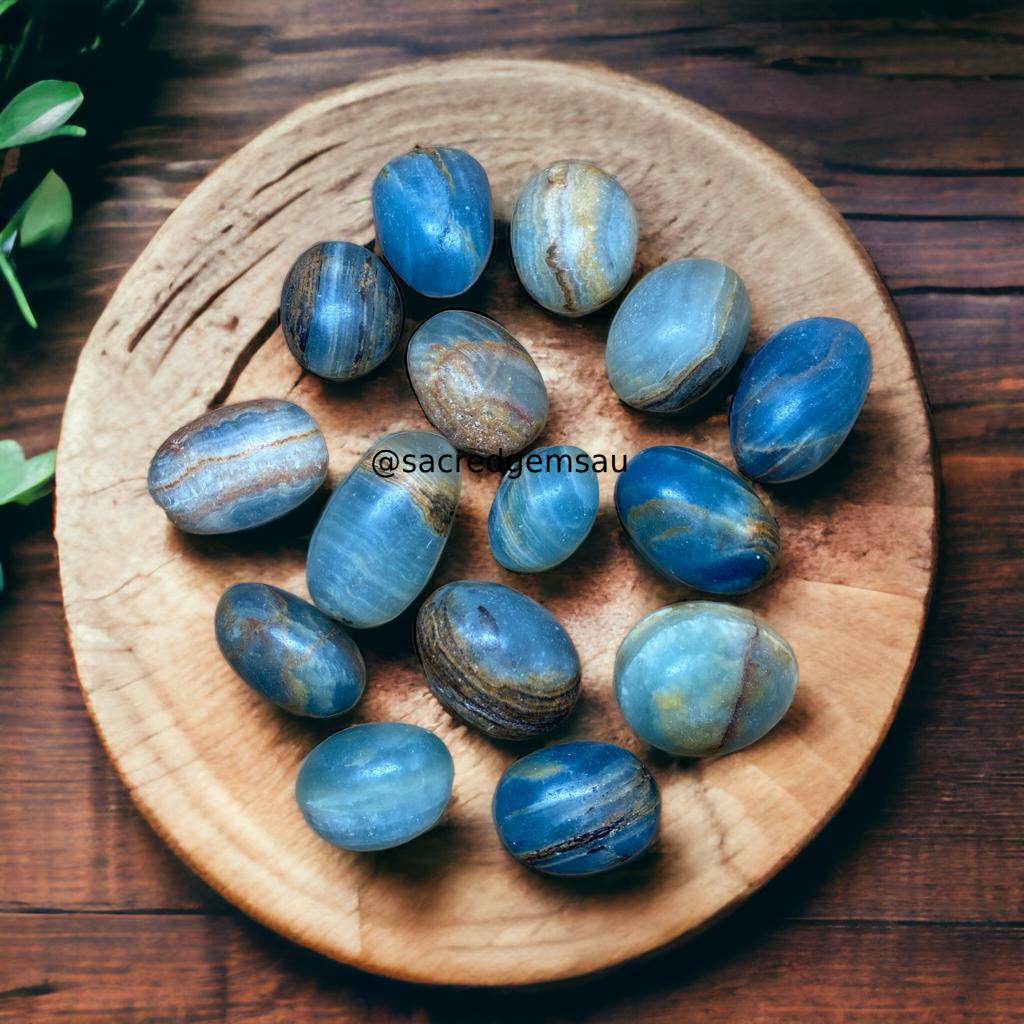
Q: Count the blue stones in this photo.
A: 15